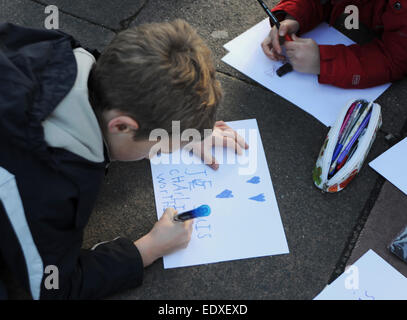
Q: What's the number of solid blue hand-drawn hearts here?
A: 3